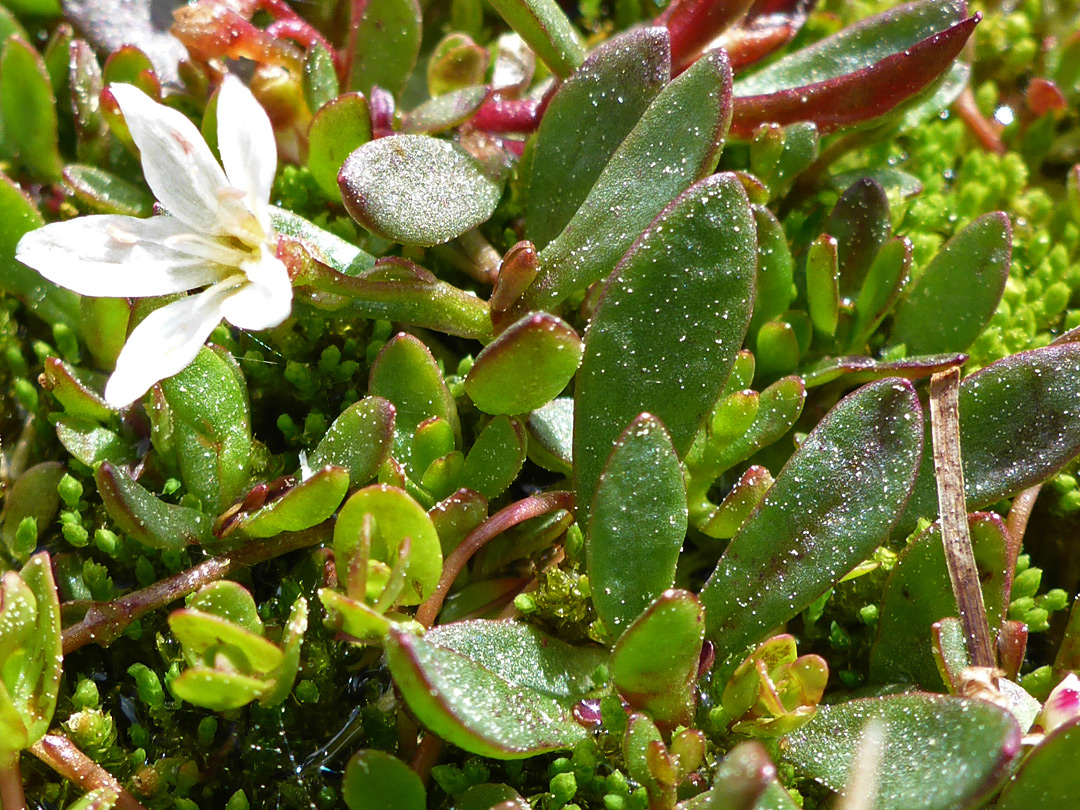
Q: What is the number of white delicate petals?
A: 5